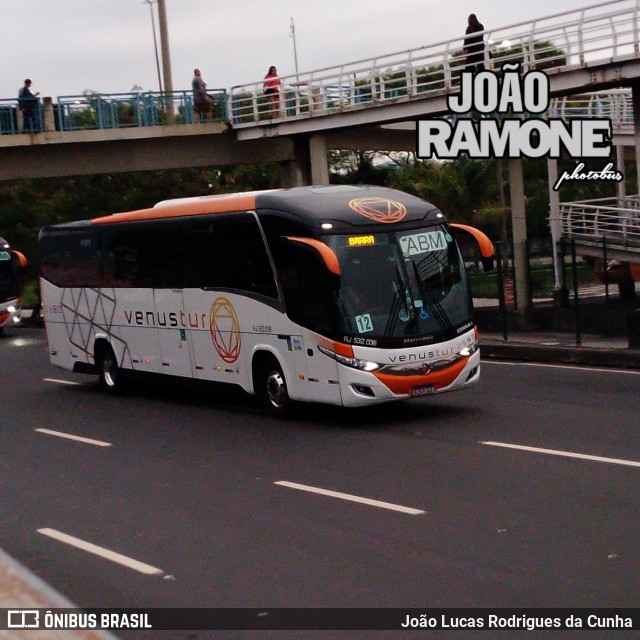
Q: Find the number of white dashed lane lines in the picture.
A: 5